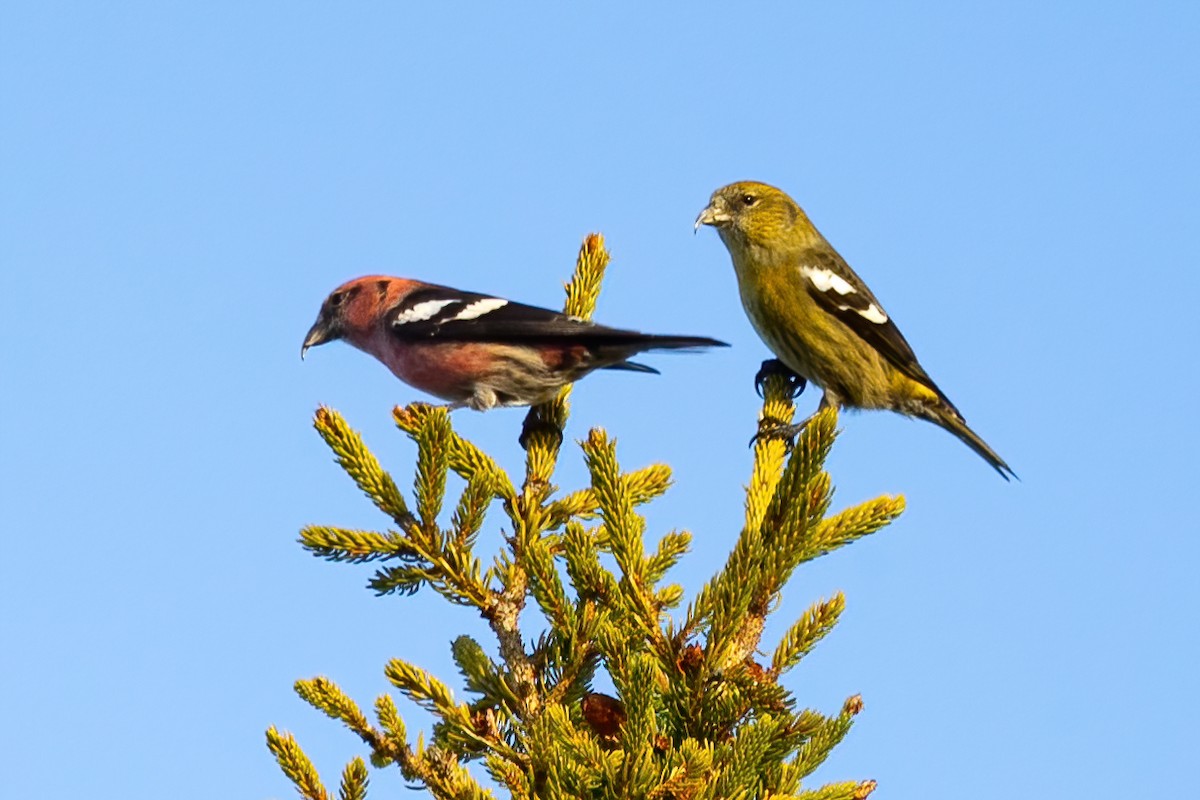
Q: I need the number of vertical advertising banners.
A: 0